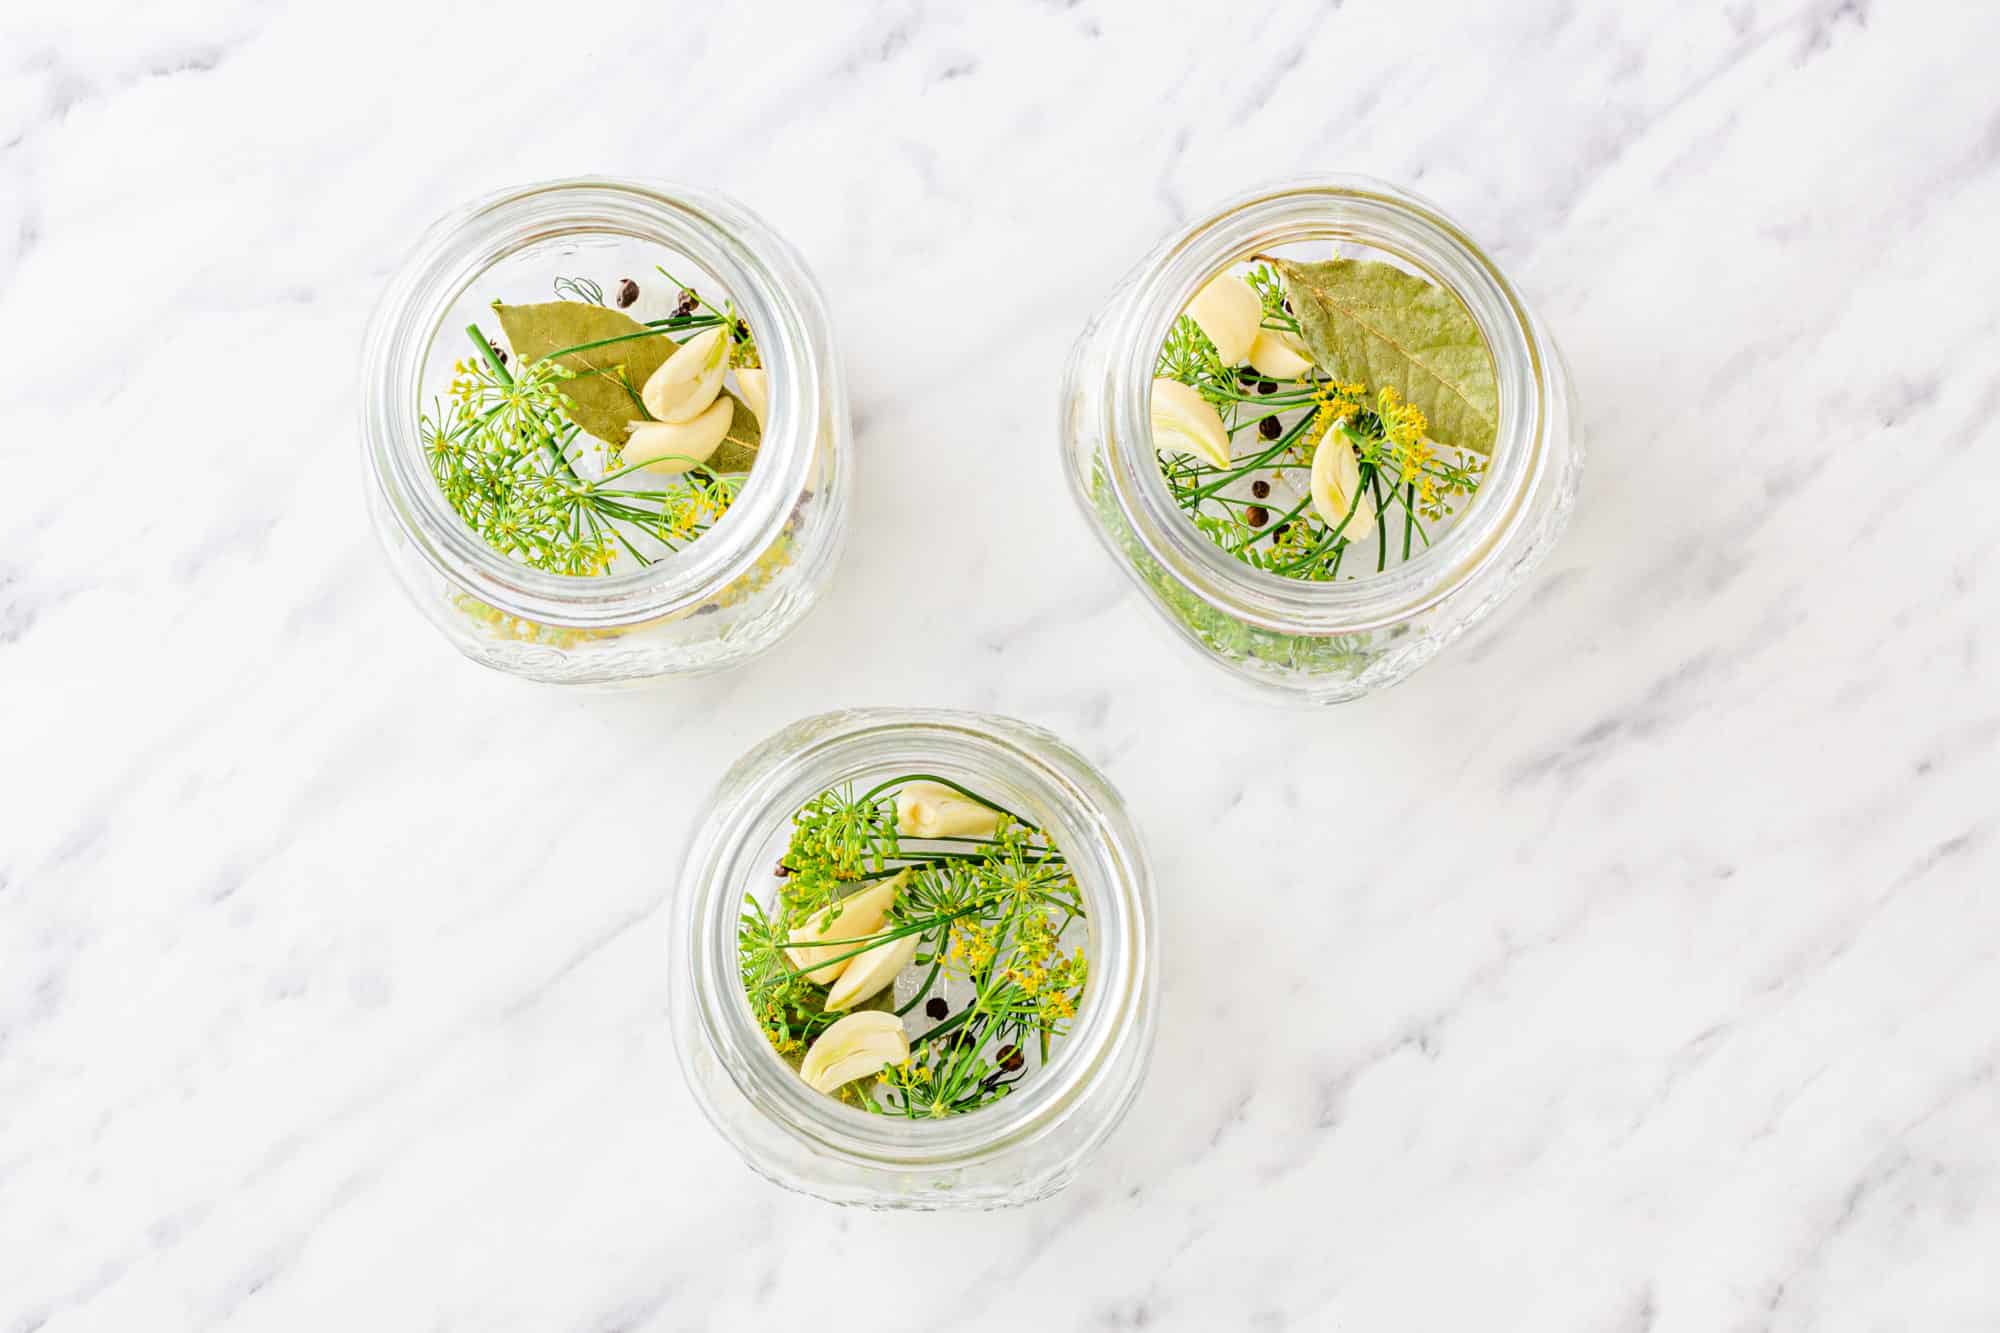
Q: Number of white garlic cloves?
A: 11